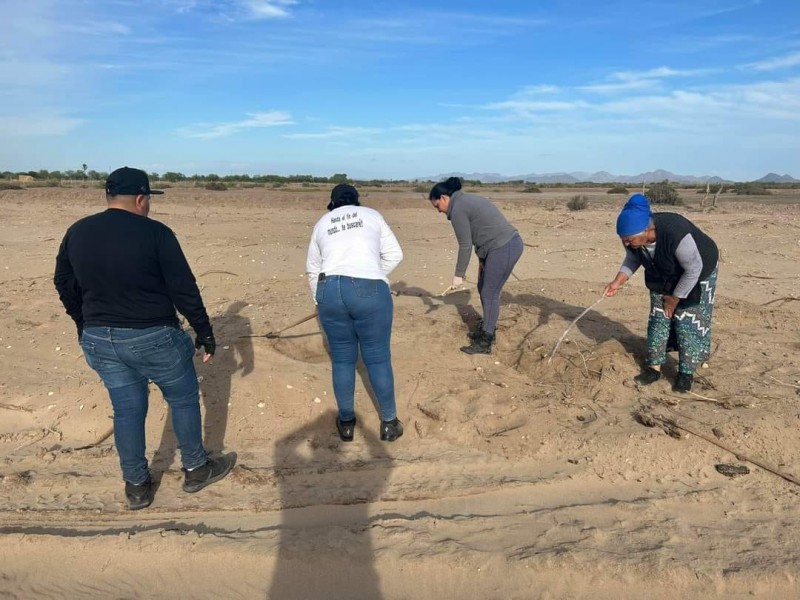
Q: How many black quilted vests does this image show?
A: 1